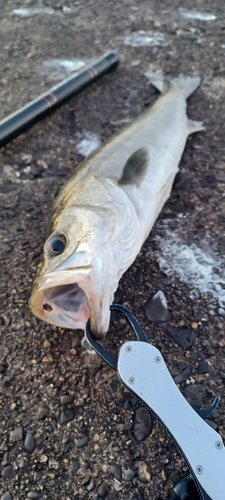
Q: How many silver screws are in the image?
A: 5